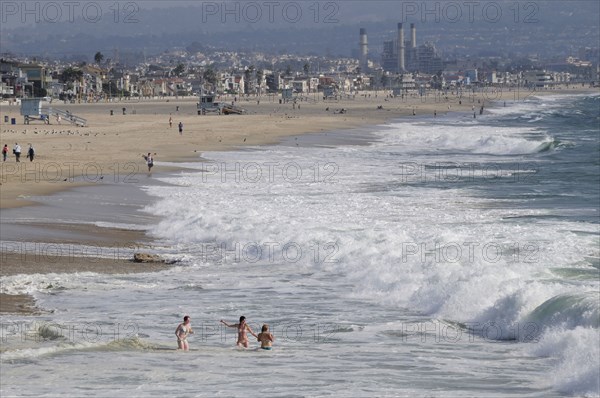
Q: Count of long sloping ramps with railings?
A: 2